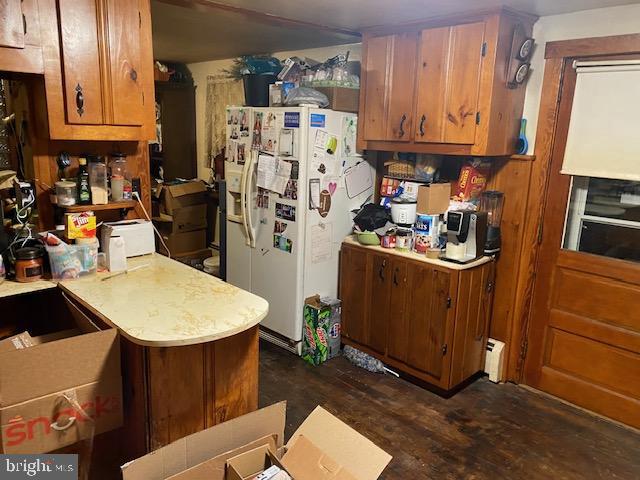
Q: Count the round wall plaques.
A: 2